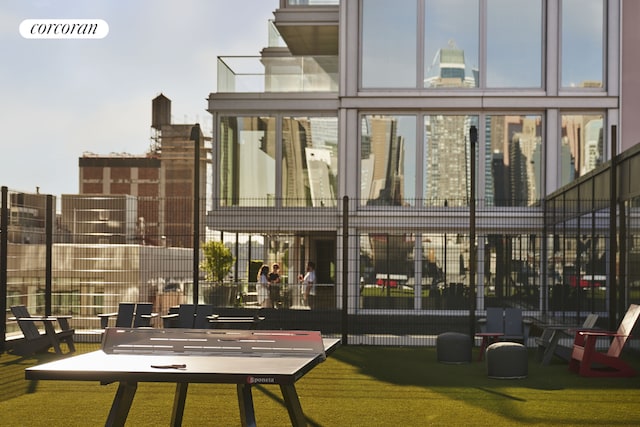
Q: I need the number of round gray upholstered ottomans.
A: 2